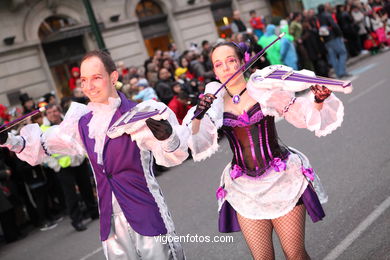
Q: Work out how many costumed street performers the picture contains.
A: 2